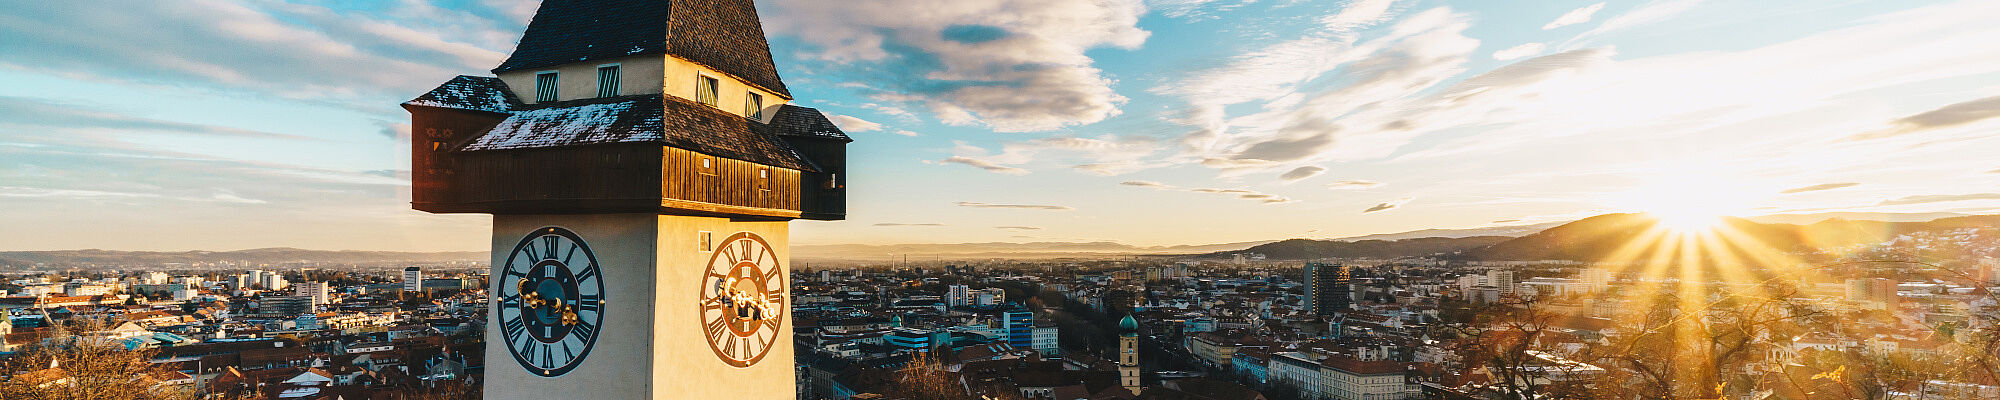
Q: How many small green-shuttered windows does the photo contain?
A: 4